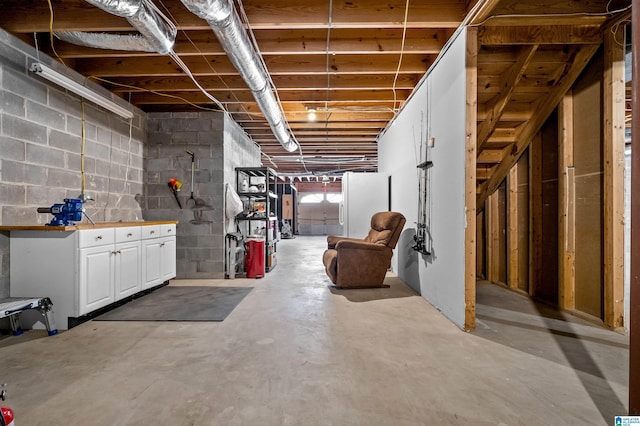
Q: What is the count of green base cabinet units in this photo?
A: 0